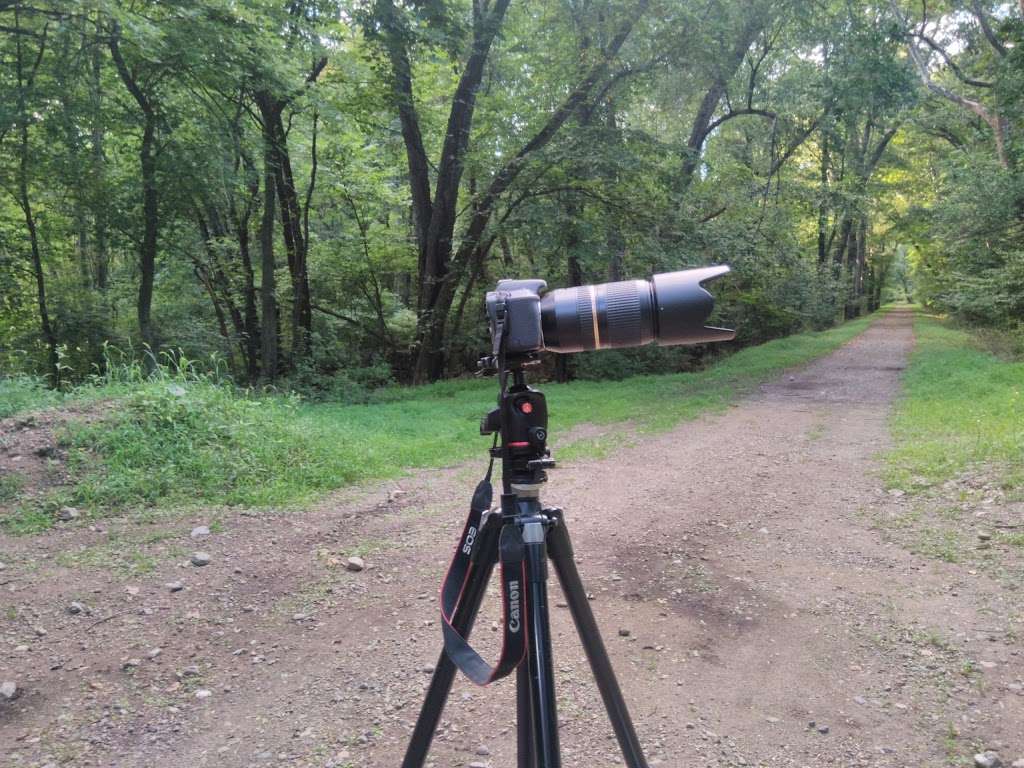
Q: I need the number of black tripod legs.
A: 3